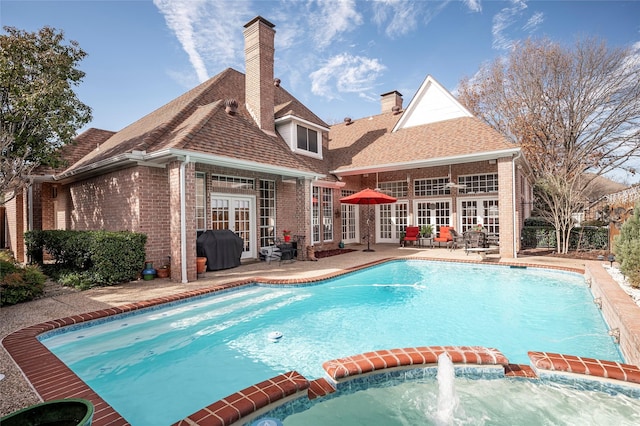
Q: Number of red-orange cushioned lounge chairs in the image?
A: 2